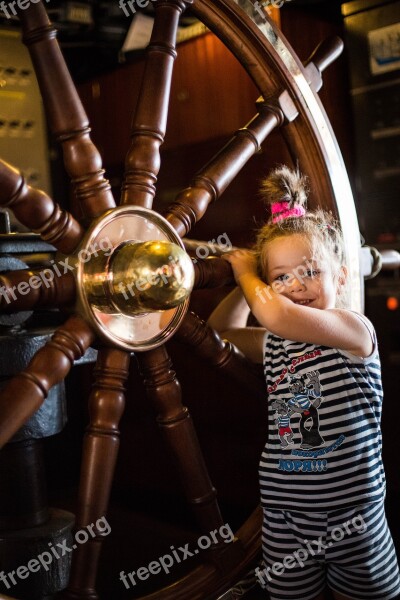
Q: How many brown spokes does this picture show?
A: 10